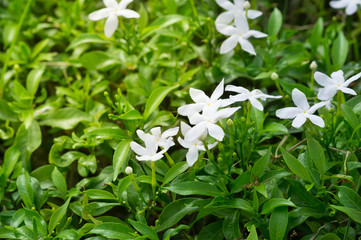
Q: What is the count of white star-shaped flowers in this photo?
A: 12